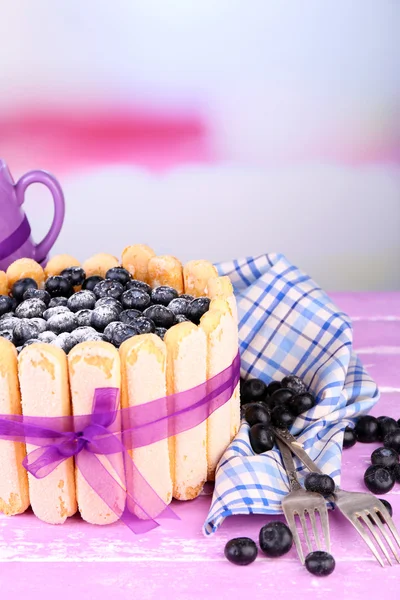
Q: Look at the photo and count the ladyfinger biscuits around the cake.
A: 15